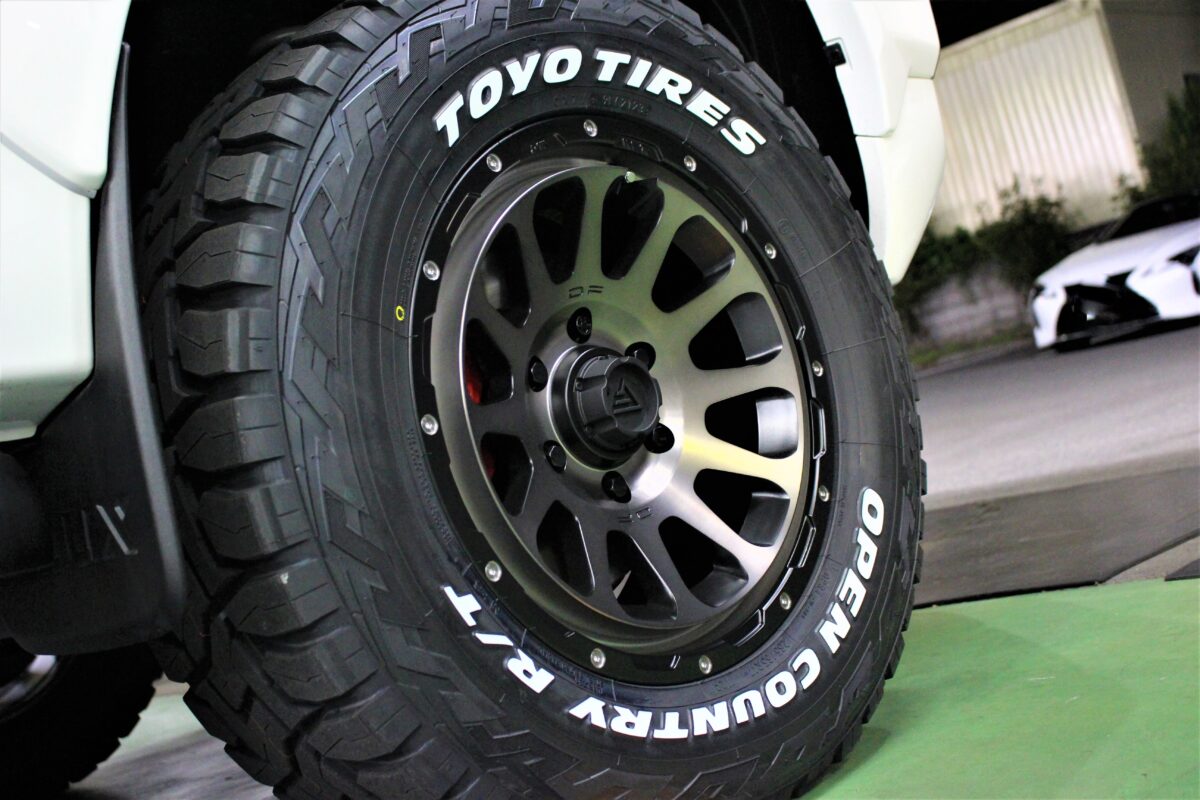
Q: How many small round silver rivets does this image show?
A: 12